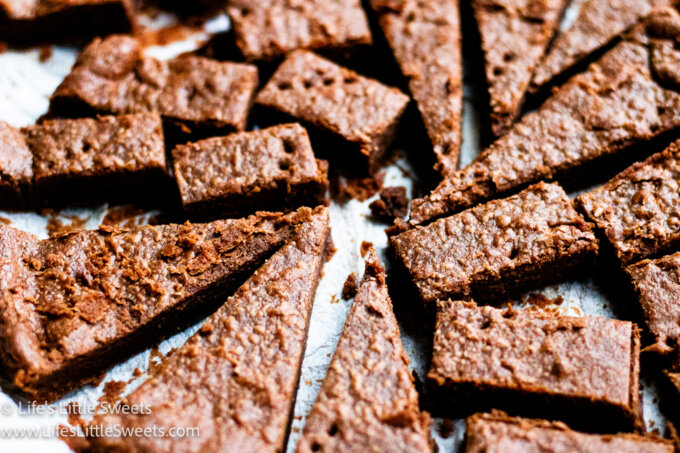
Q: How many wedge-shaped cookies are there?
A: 7